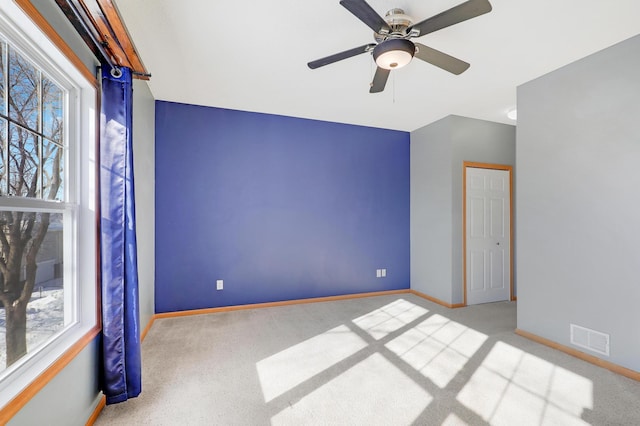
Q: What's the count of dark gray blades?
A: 5